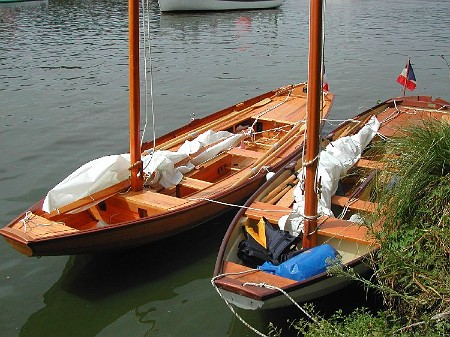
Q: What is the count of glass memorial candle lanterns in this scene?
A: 0